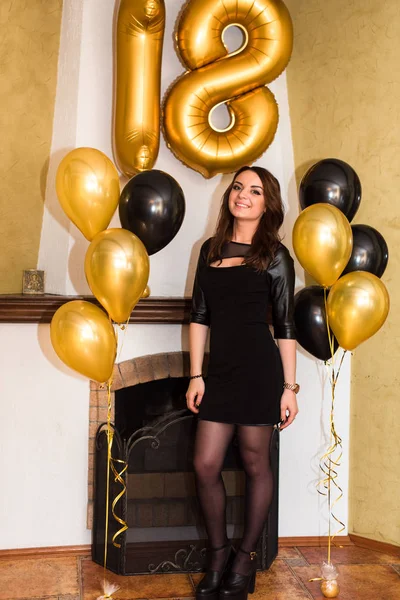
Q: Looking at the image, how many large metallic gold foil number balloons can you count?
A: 2